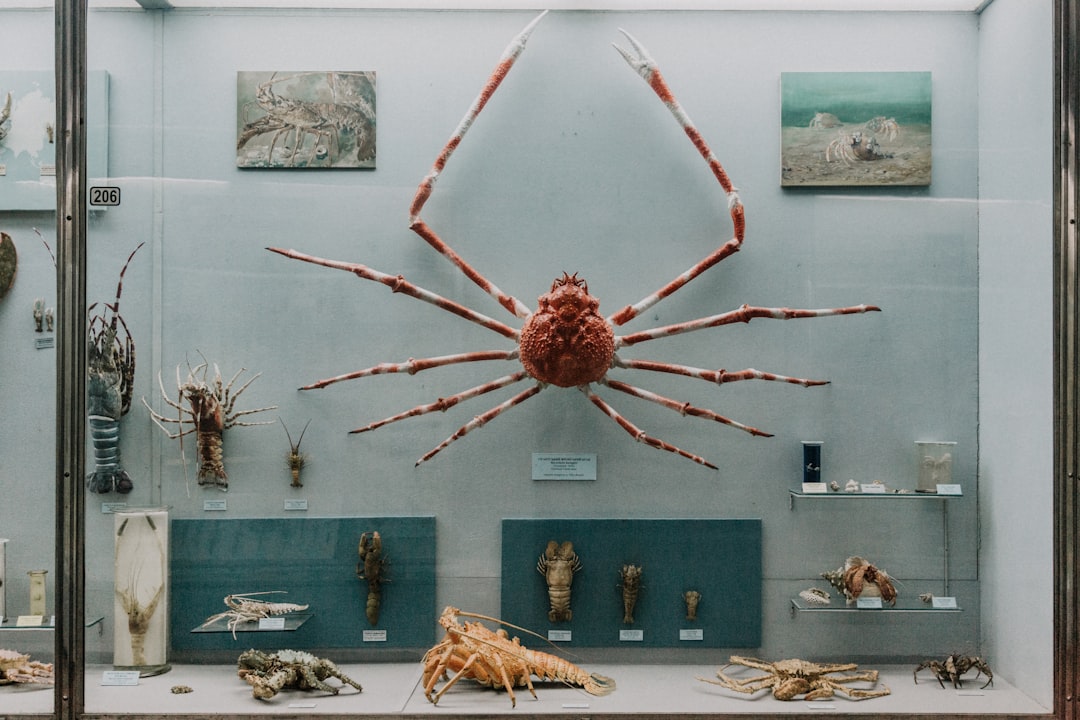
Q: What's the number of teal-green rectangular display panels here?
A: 2